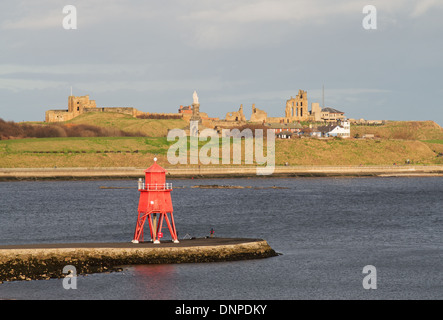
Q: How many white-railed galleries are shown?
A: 1